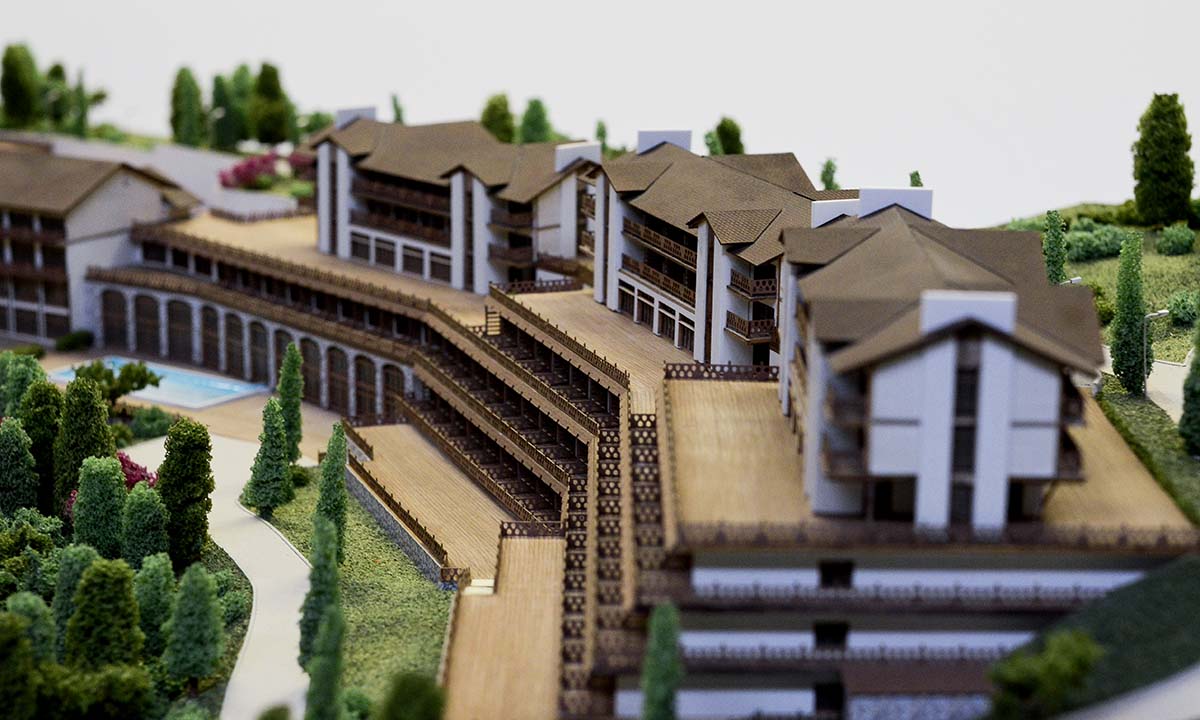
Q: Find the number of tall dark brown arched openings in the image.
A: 11